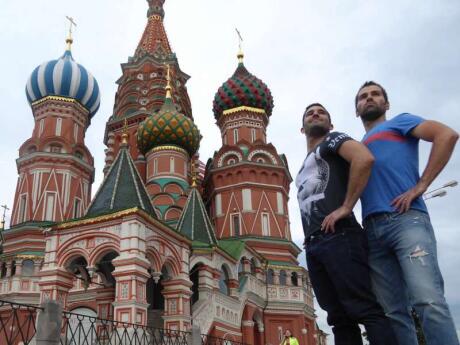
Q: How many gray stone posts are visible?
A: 2